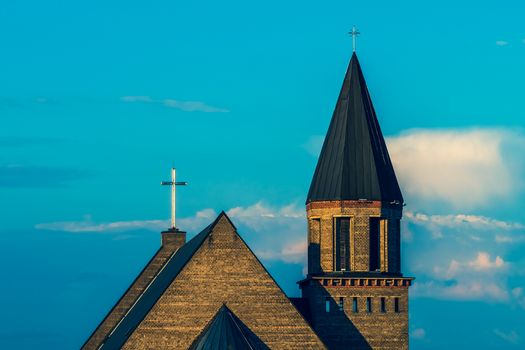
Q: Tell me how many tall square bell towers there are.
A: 1